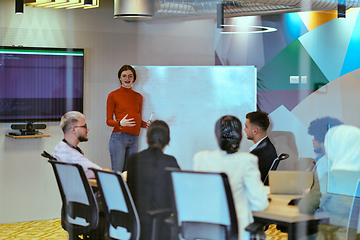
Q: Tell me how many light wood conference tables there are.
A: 1